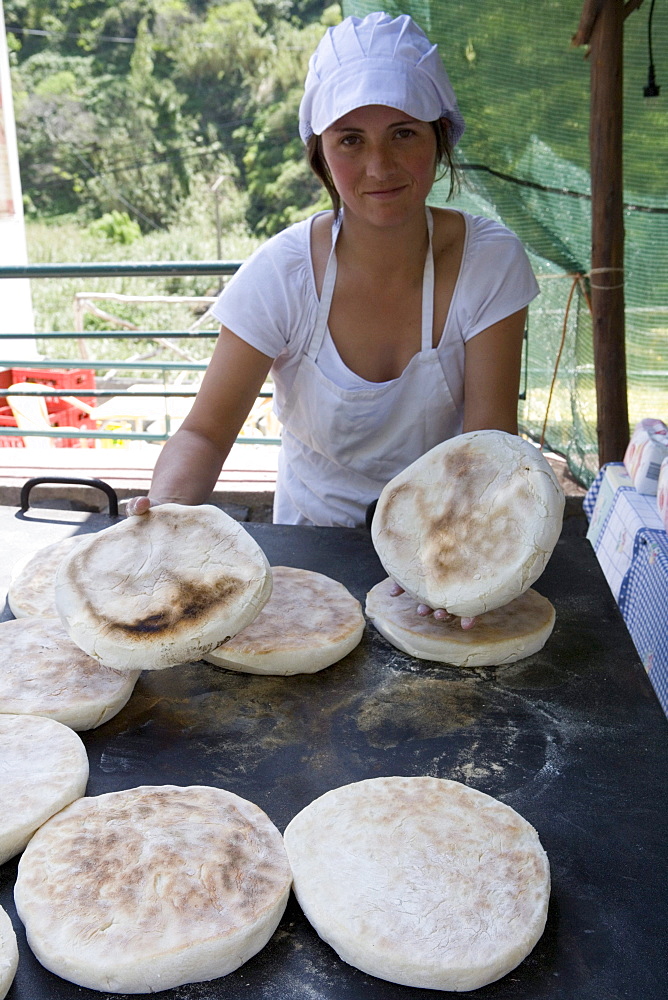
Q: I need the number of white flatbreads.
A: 10